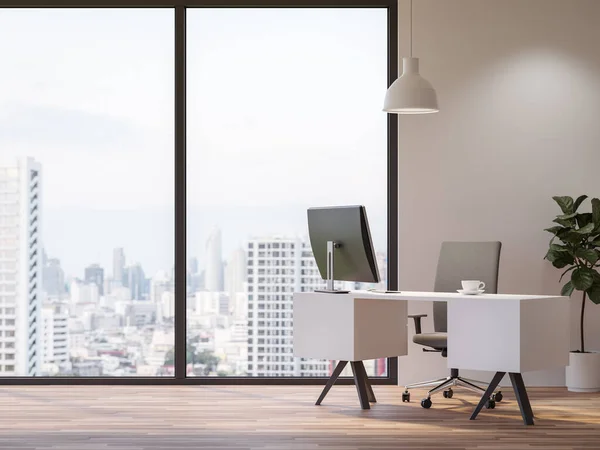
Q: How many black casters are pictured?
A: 5